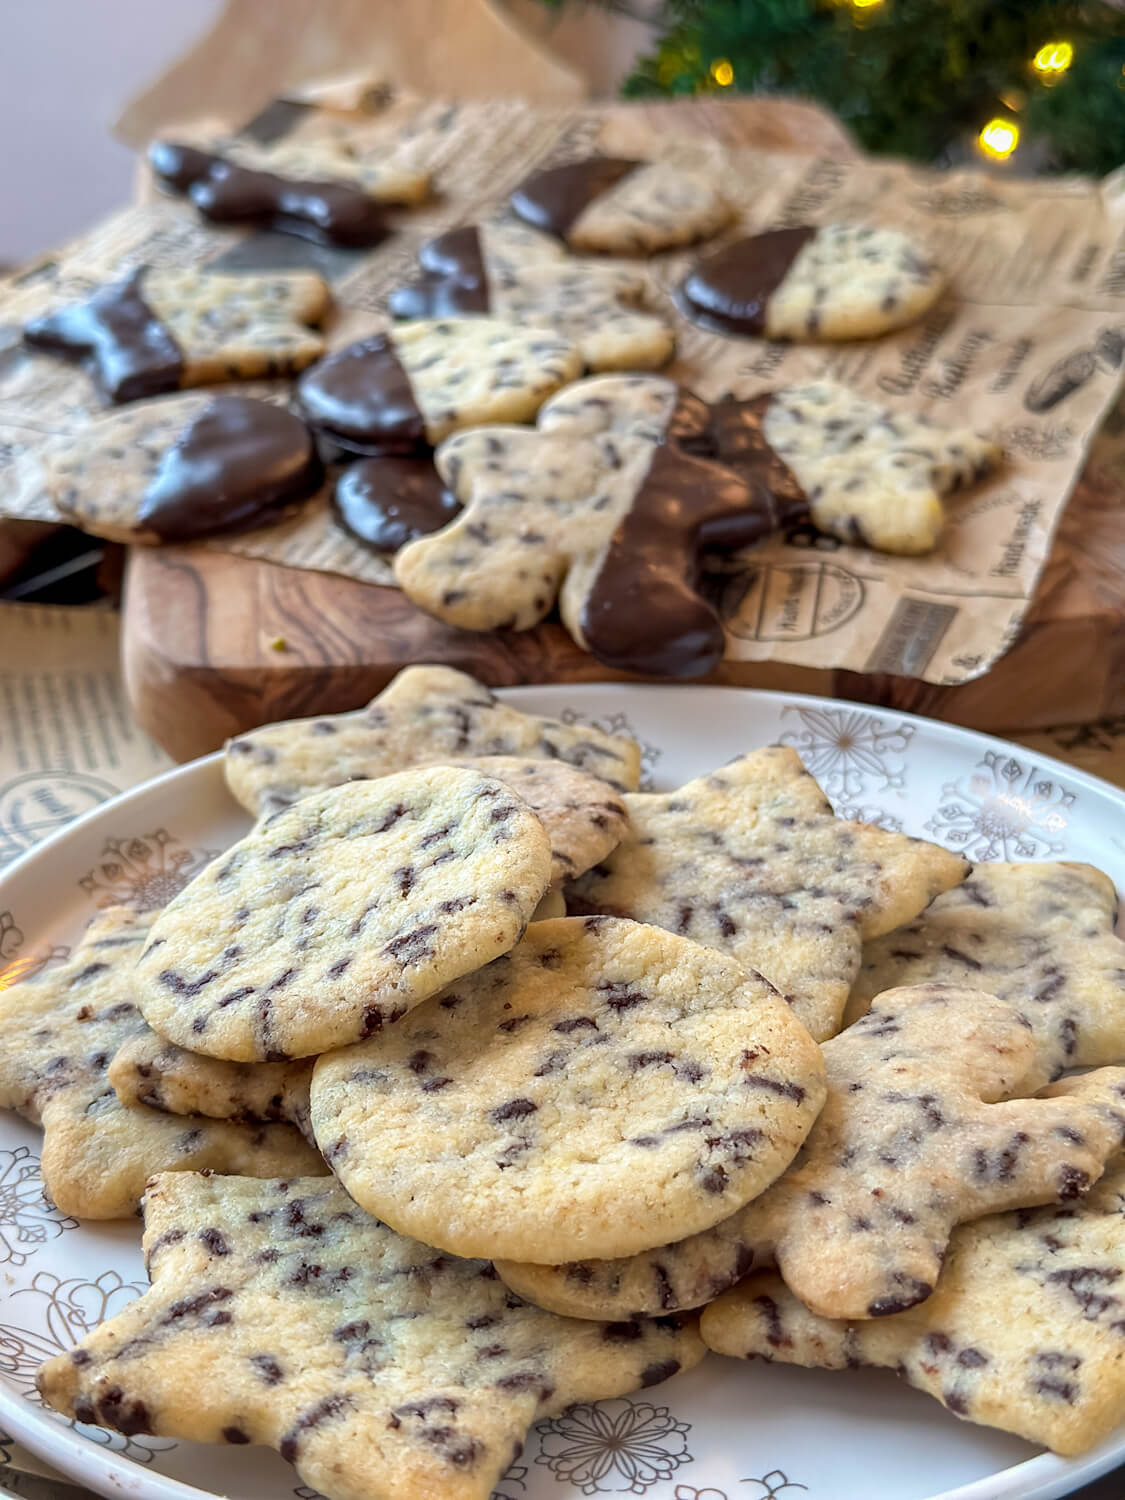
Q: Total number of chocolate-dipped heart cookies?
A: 0